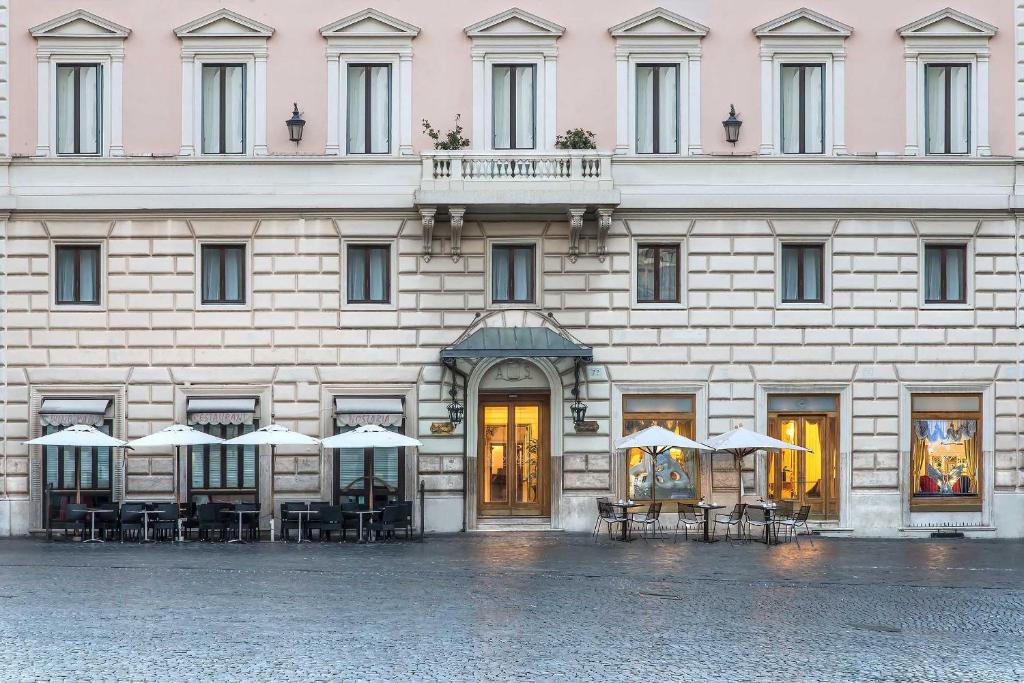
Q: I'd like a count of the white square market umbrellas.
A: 6